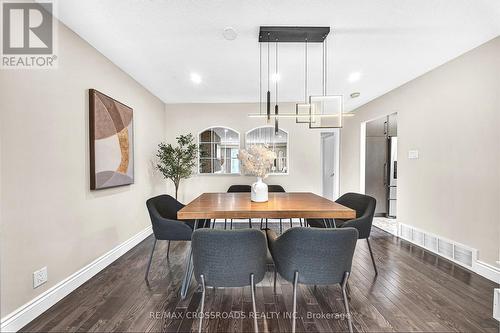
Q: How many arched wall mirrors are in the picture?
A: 2